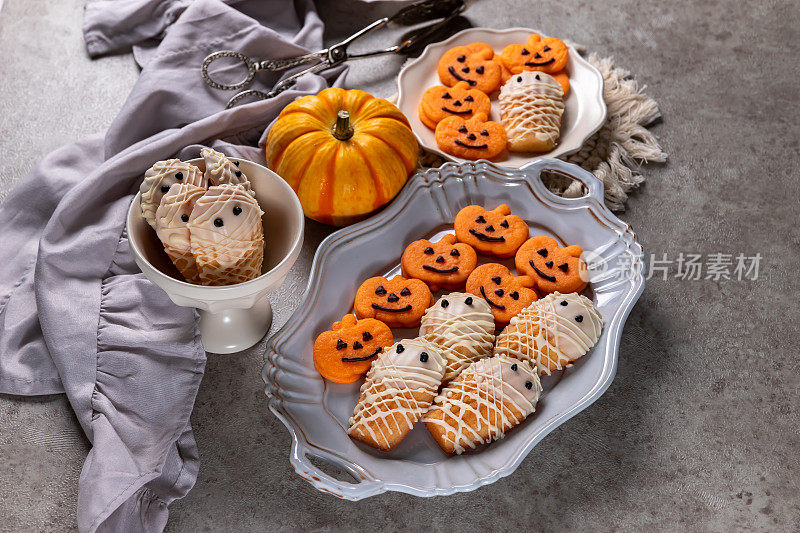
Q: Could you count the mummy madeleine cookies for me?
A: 9